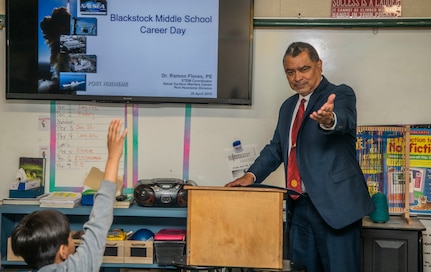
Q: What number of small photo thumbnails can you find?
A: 4